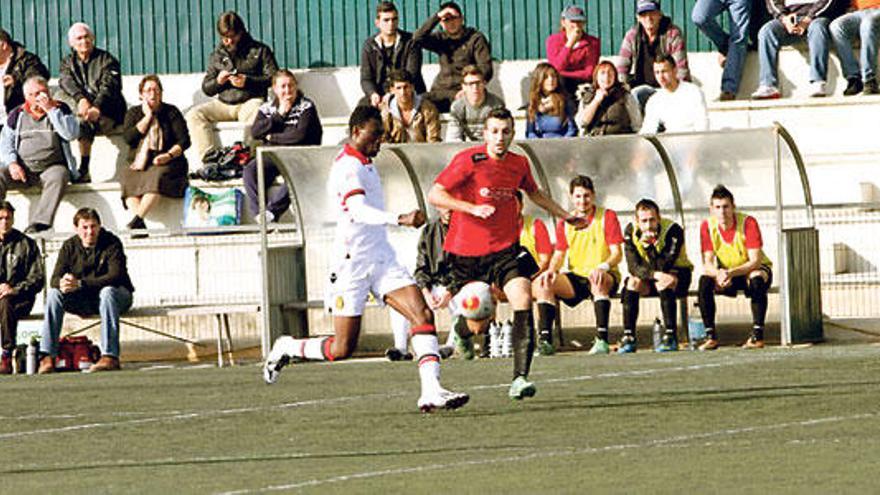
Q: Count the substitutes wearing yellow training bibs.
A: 4